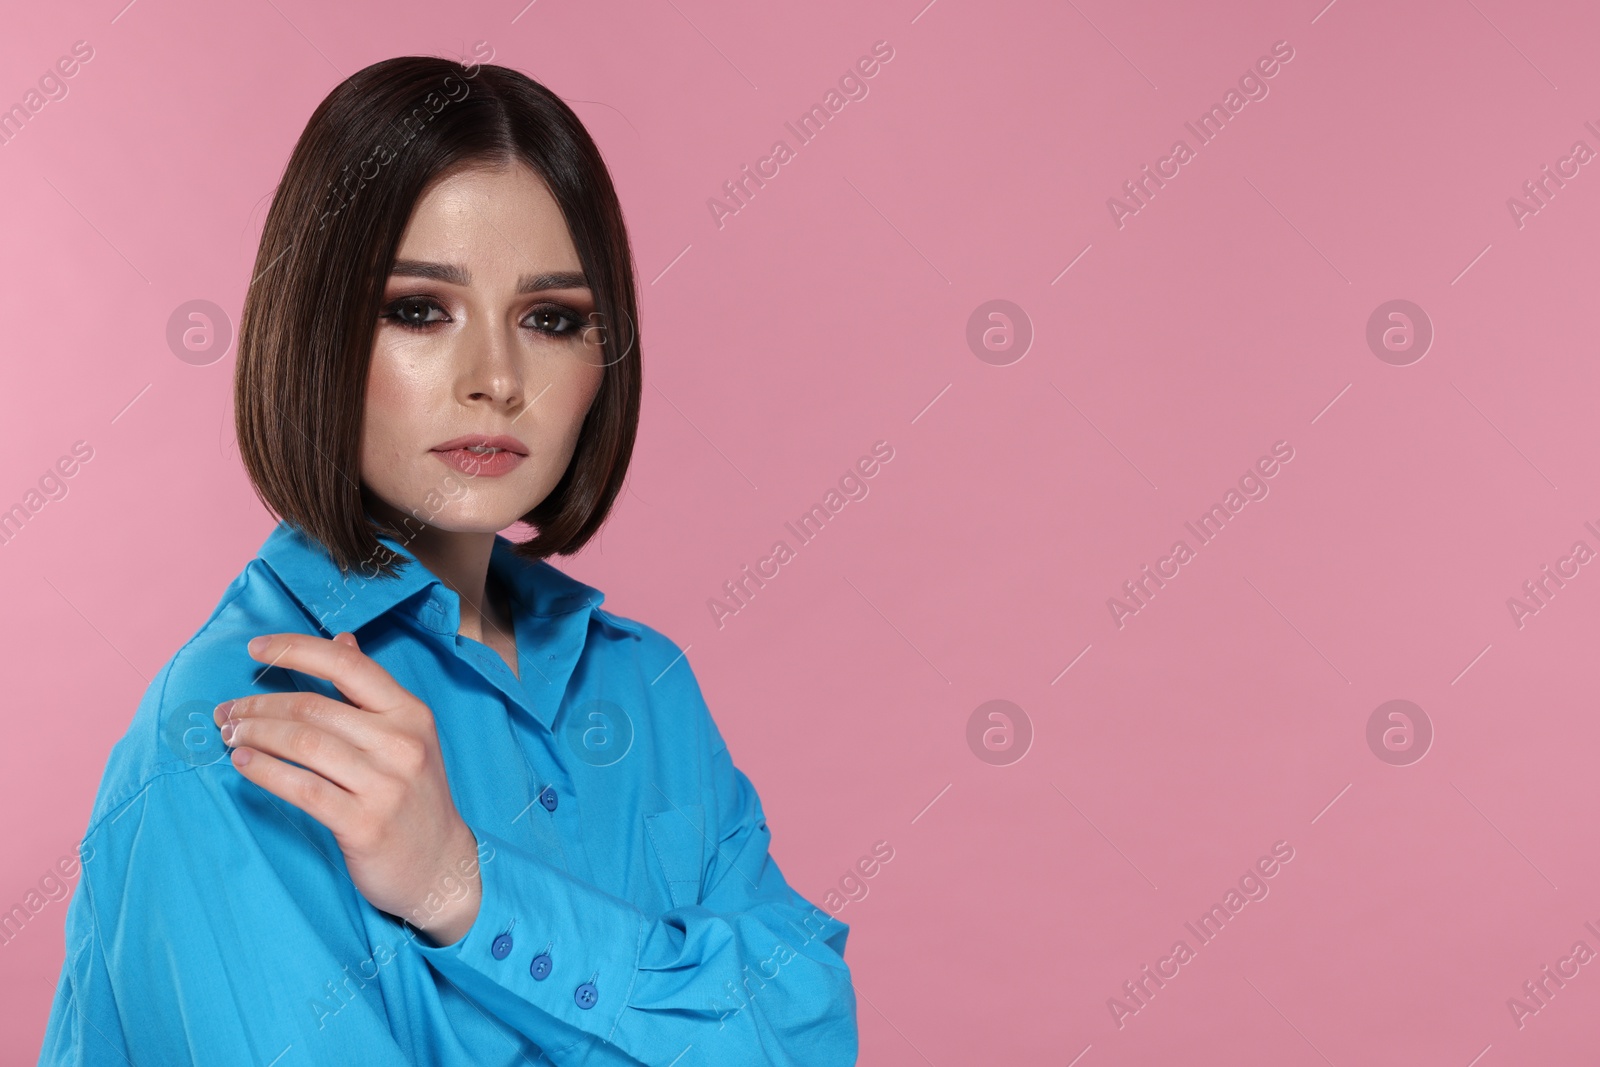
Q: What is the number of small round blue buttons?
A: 4